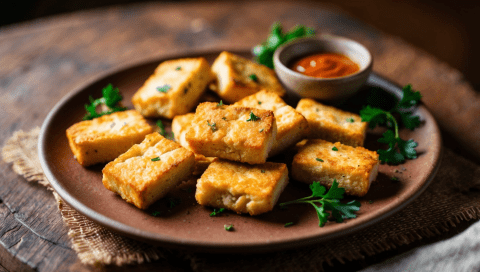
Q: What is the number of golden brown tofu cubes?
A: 10